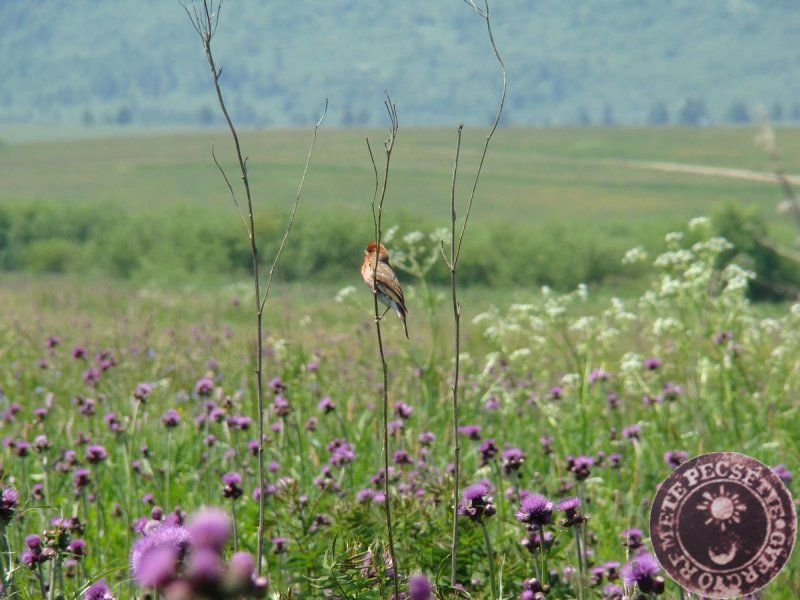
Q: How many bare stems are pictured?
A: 3